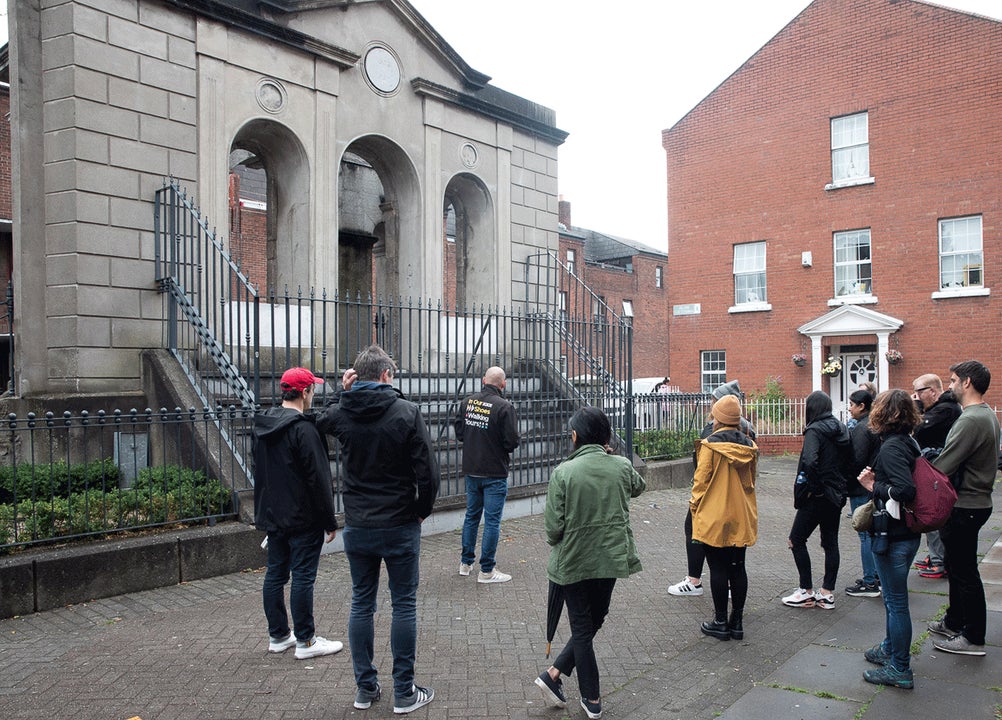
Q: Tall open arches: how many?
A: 3